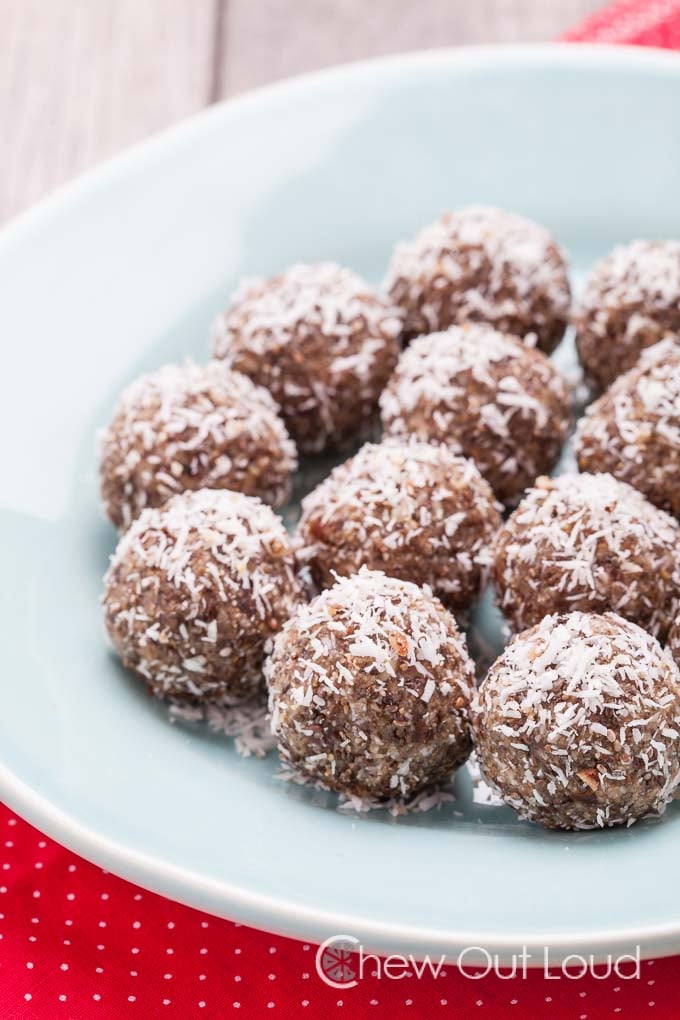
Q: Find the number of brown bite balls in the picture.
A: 11